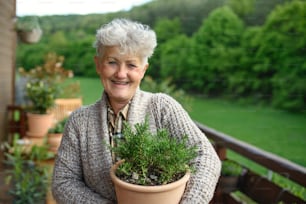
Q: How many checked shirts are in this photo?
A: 1